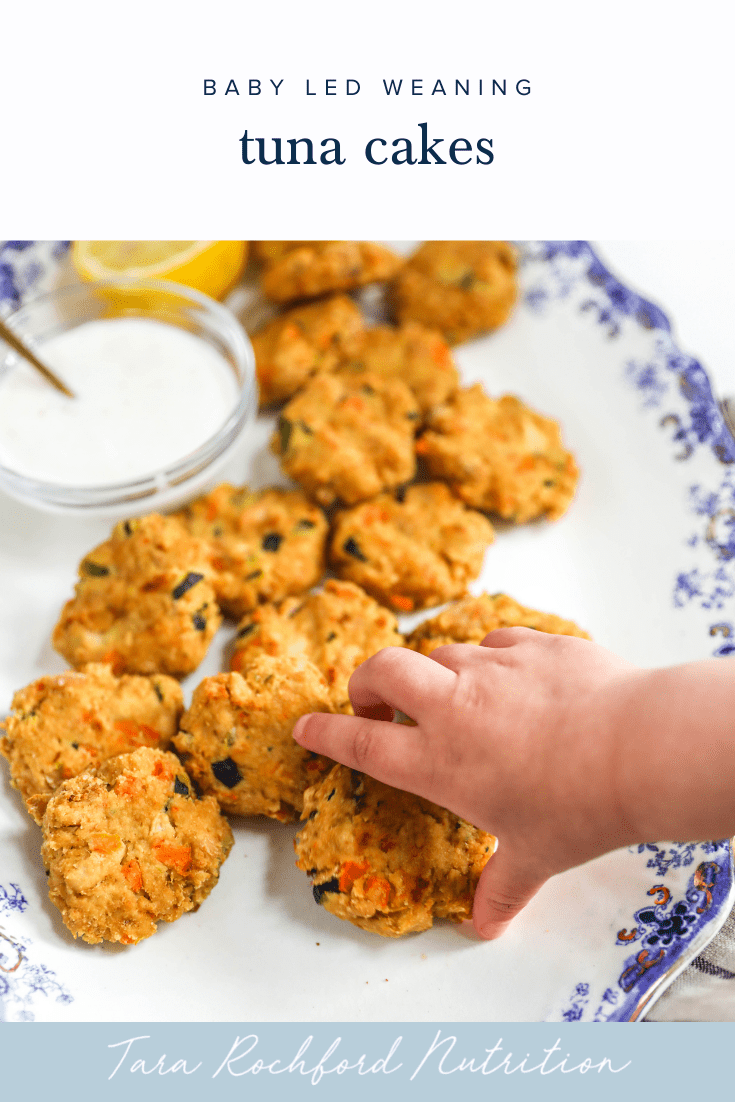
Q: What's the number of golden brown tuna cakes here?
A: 15